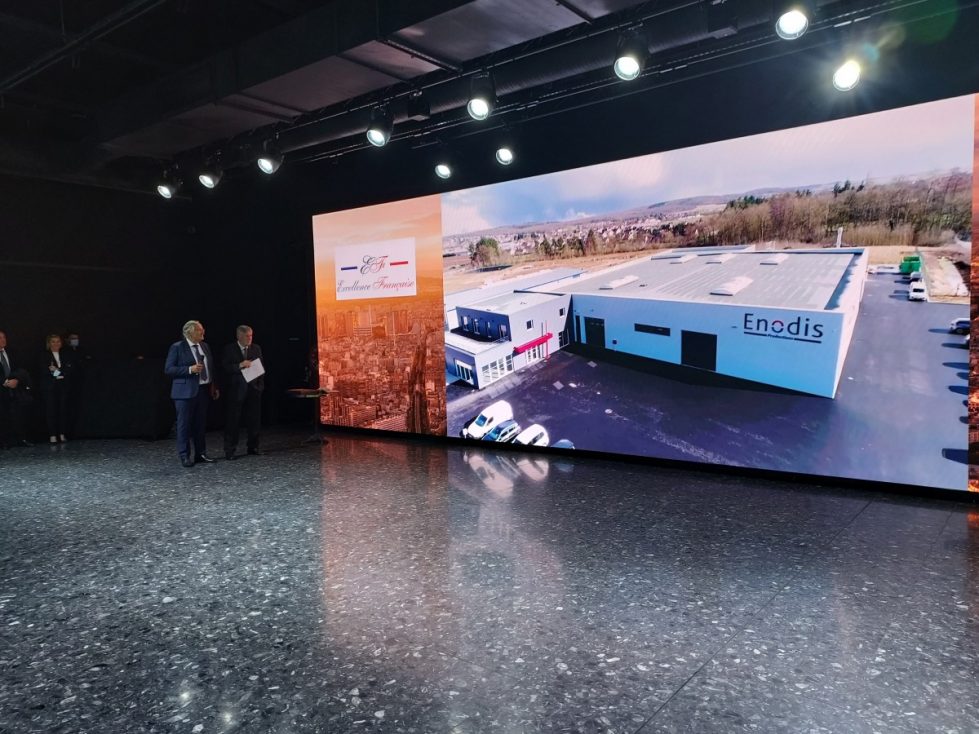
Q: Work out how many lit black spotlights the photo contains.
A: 10